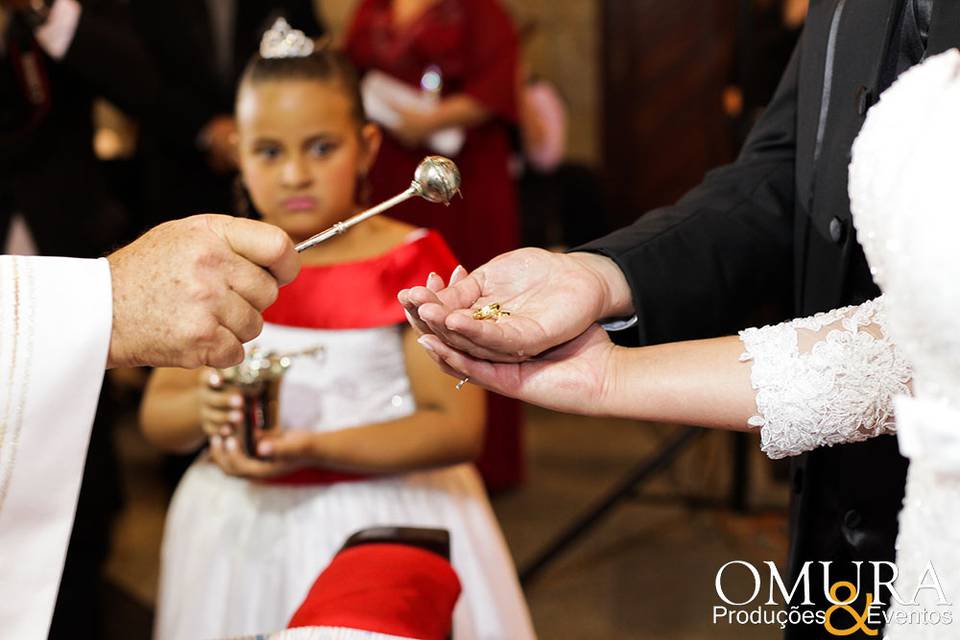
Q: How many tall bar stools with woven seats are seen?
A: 0